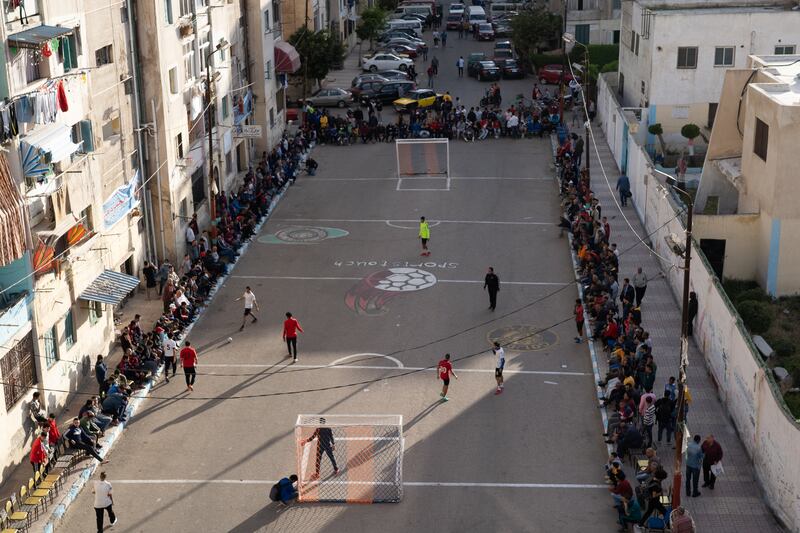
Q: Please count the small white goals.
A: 2